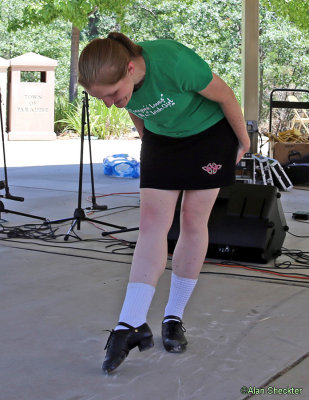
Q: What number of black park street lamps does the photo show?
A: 0